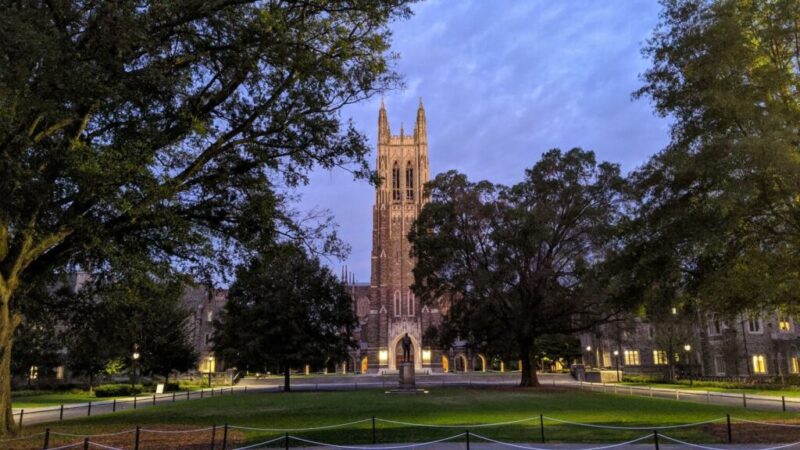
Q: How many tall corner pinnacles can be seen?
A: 2